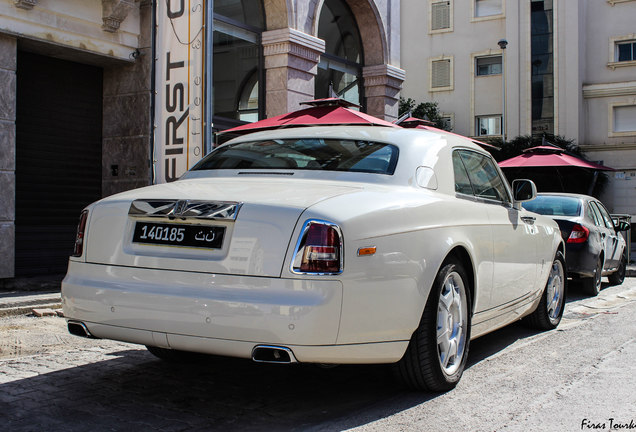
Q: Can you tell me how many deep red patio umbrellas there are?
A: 3